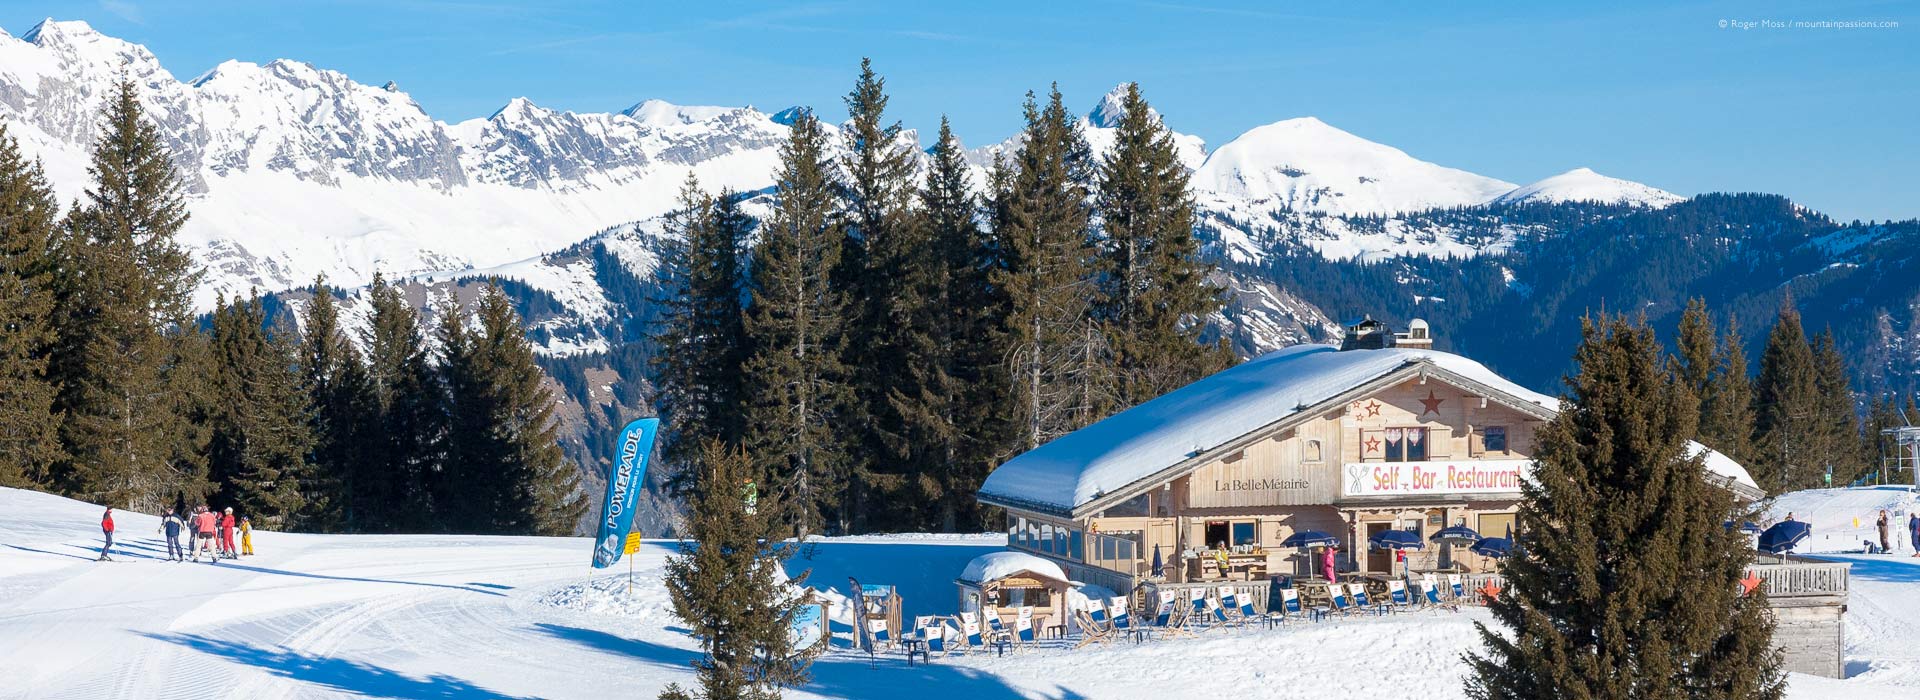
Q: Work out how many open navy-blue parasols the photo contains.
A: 6